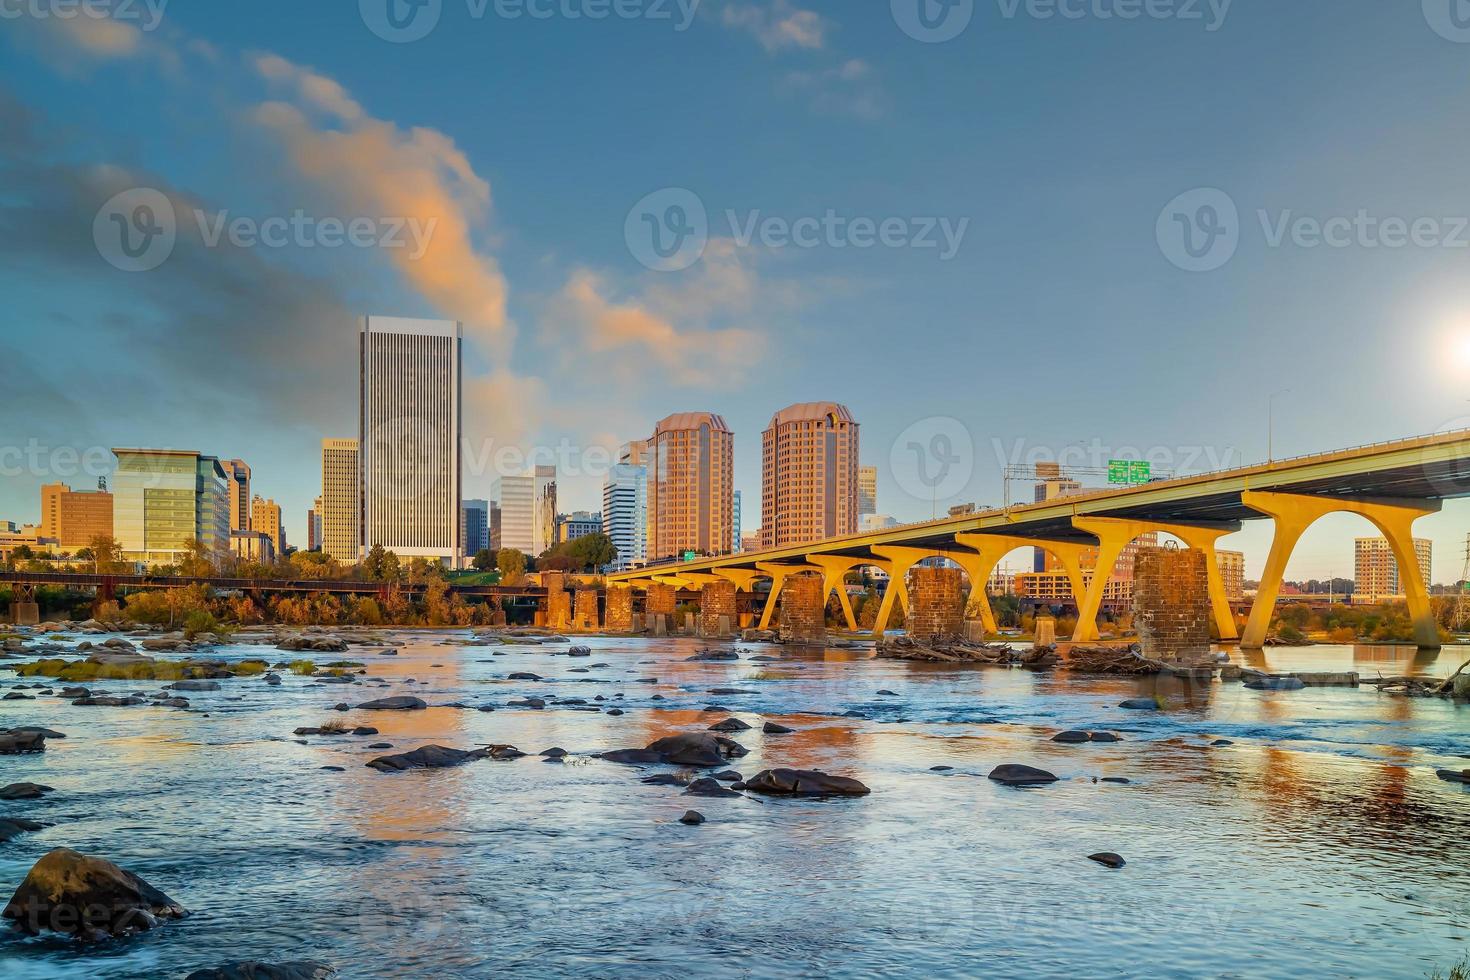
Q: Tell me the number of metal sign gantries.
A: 1